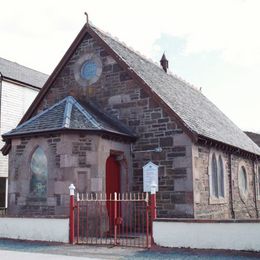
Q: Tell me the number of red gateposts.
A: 2